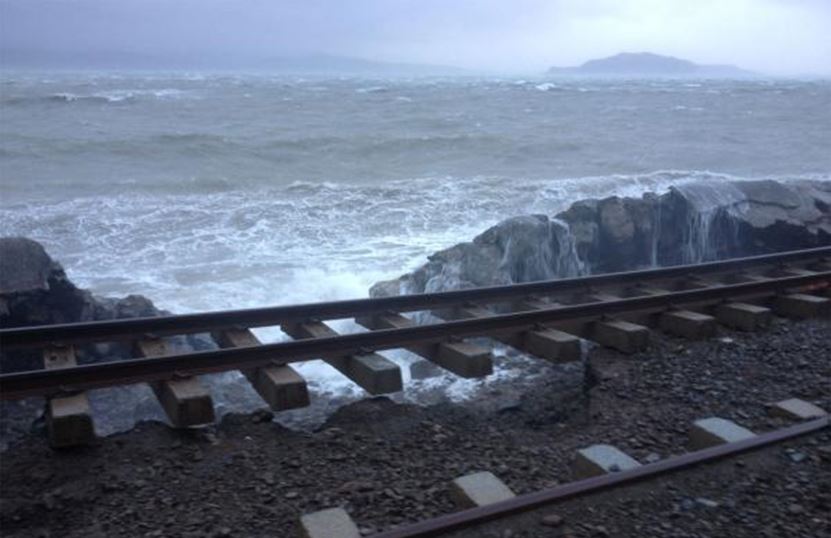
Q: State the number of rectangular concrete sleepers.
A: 15